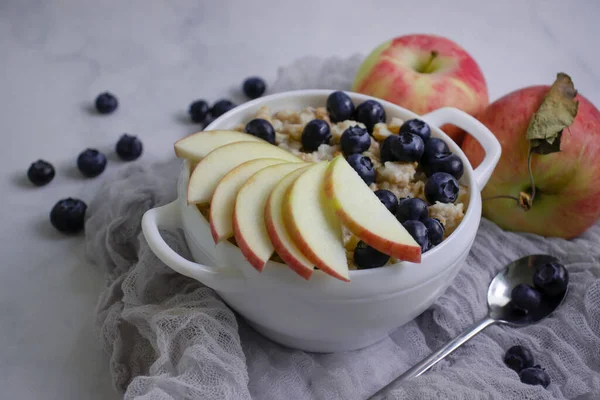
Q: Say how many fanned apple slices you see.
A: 7